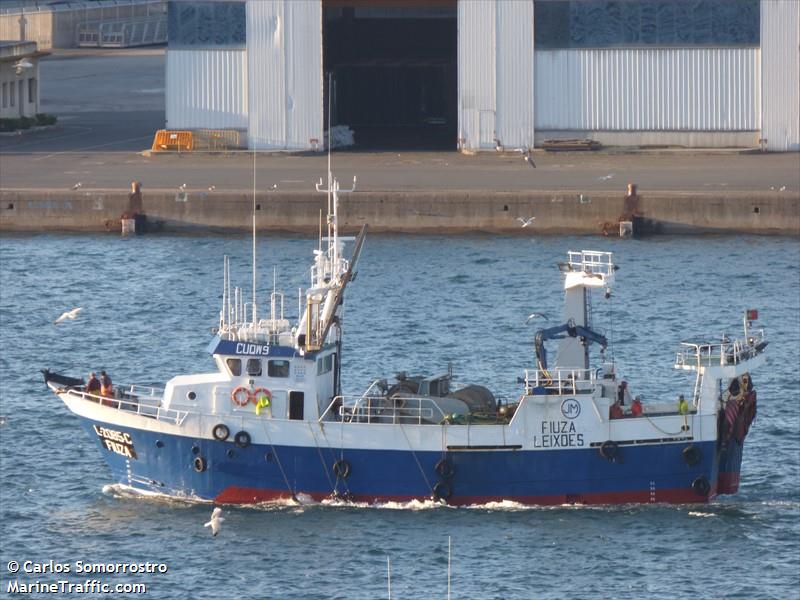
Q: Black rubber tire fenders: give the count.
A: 9